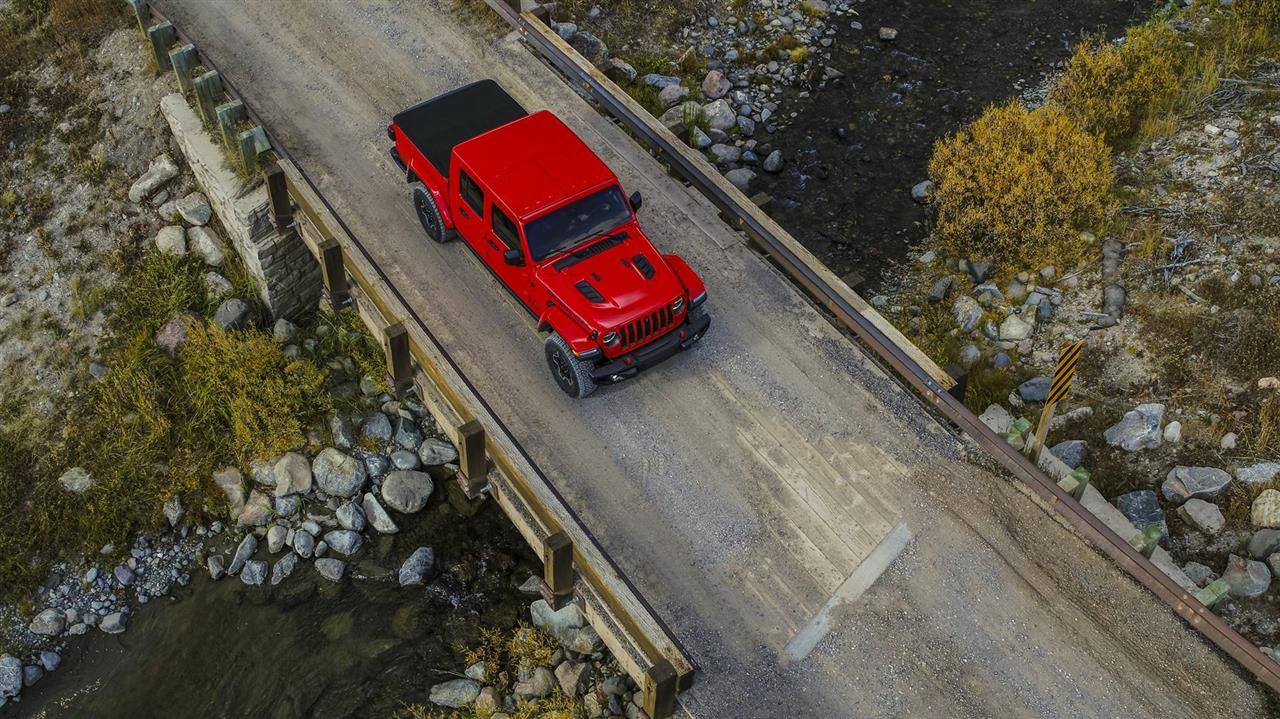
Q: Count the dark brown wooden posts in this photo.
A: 6